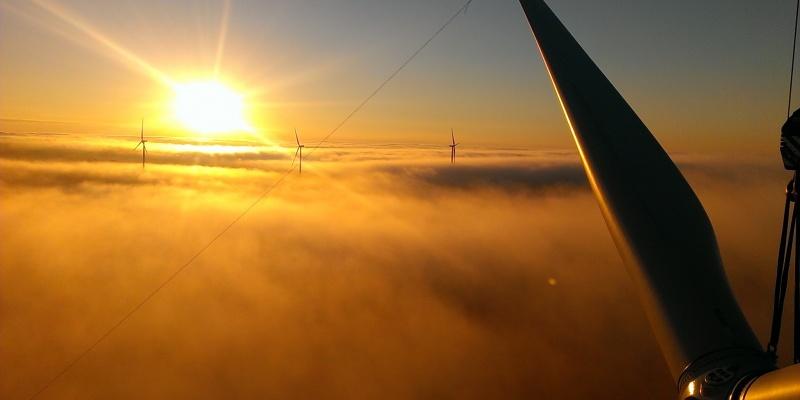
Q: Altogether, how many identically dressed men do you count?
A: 0